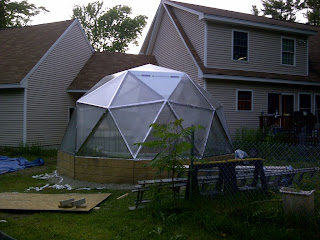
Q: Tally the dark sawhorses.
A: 2